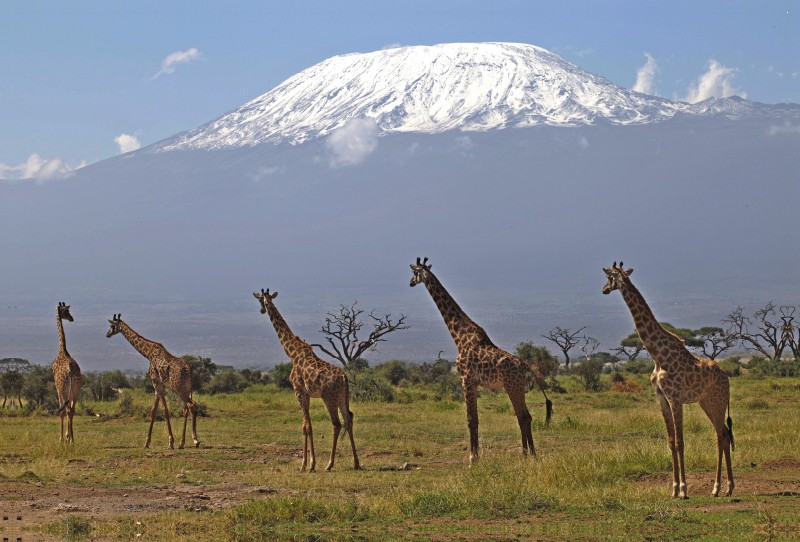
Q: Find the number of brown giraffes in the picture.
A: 5